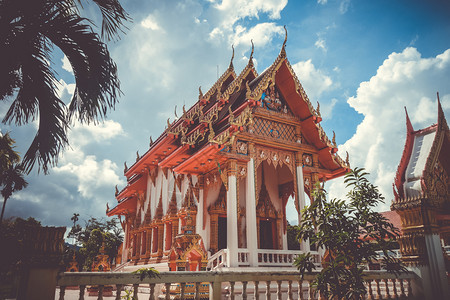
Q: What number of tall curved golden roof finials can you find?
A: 3